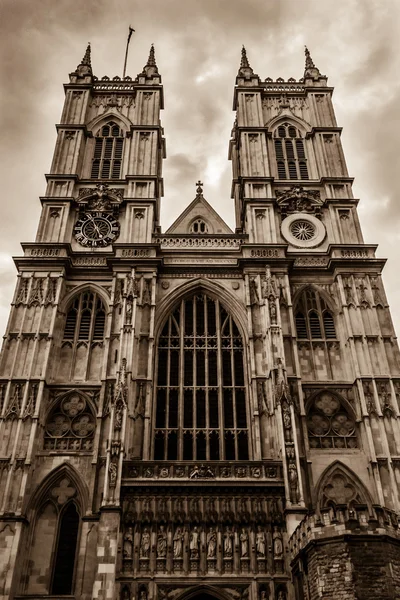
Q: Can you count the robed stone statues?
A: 10